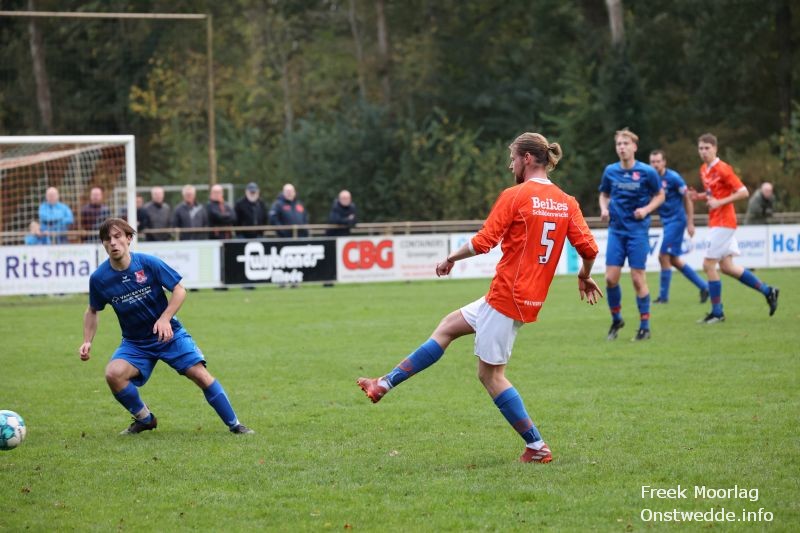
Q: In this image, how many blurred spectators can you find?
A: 11